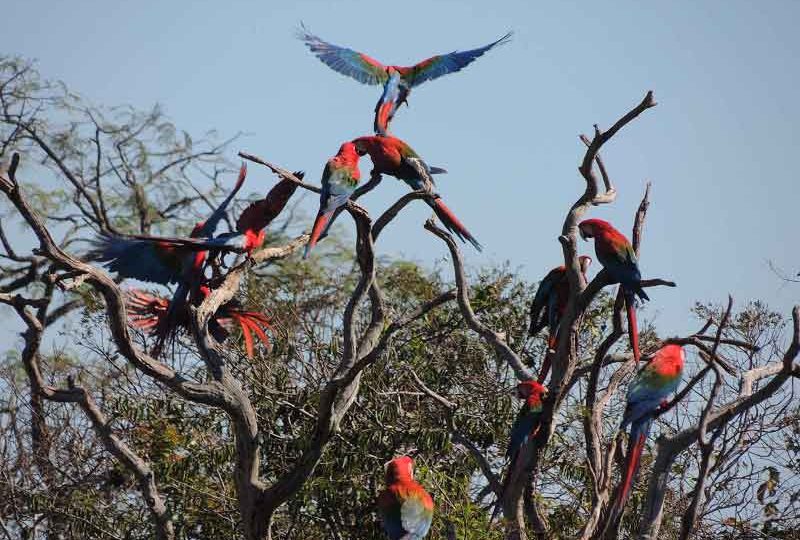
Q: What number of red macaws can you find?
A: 11